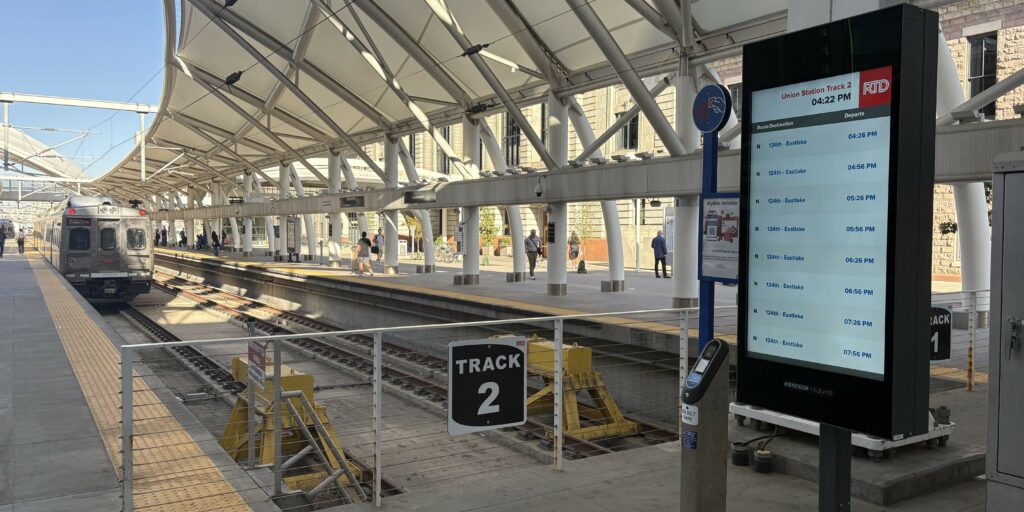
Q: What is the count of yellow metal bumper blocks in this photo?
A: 2